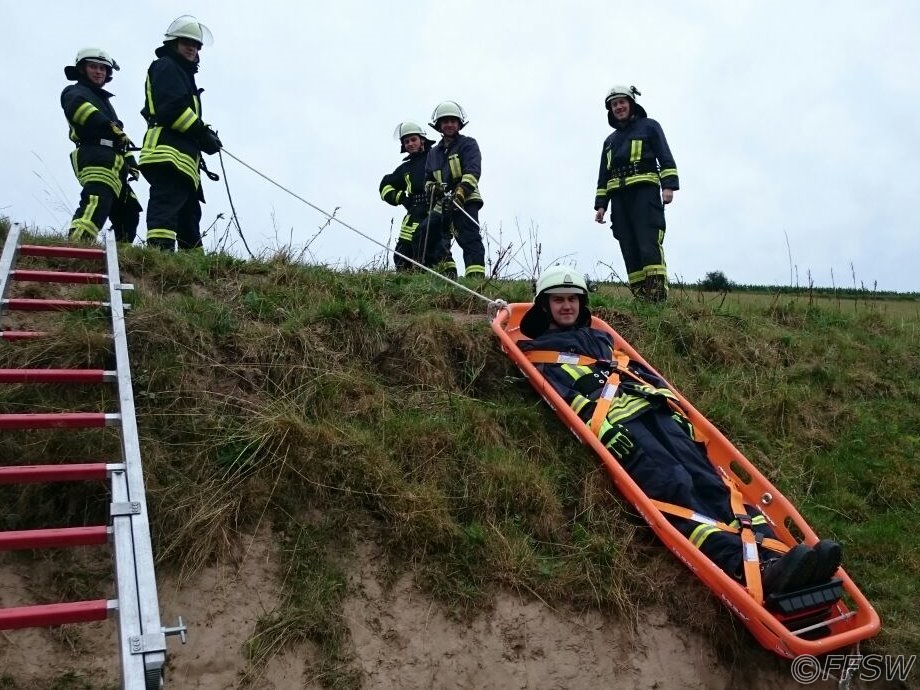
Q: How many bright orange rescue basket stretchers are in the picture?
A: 1